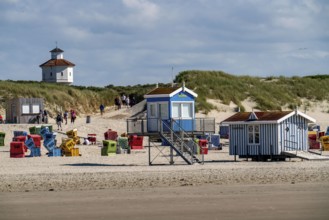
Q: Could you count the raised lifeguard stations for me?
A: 1